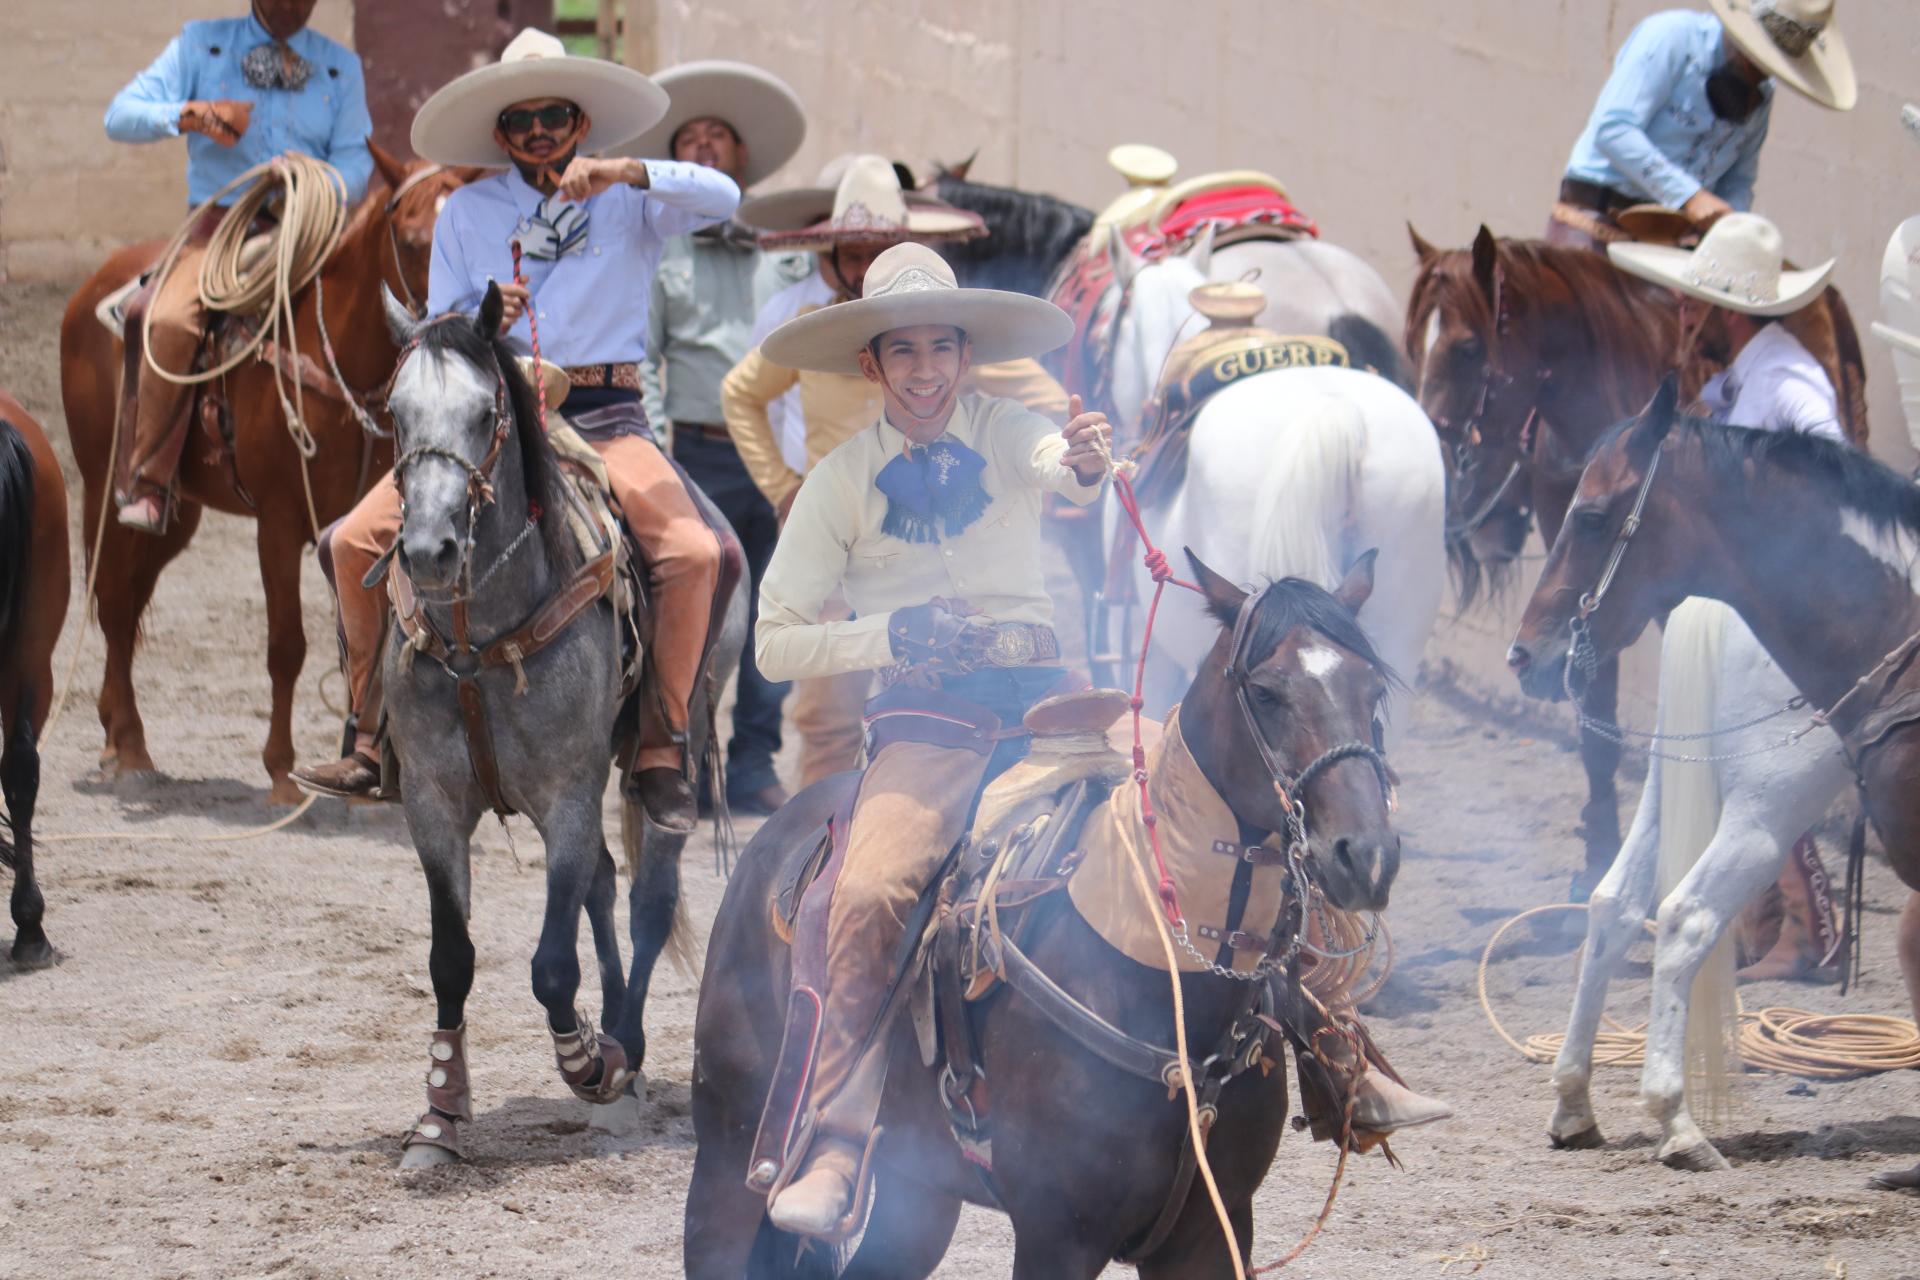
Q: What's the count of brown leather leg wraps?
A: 2